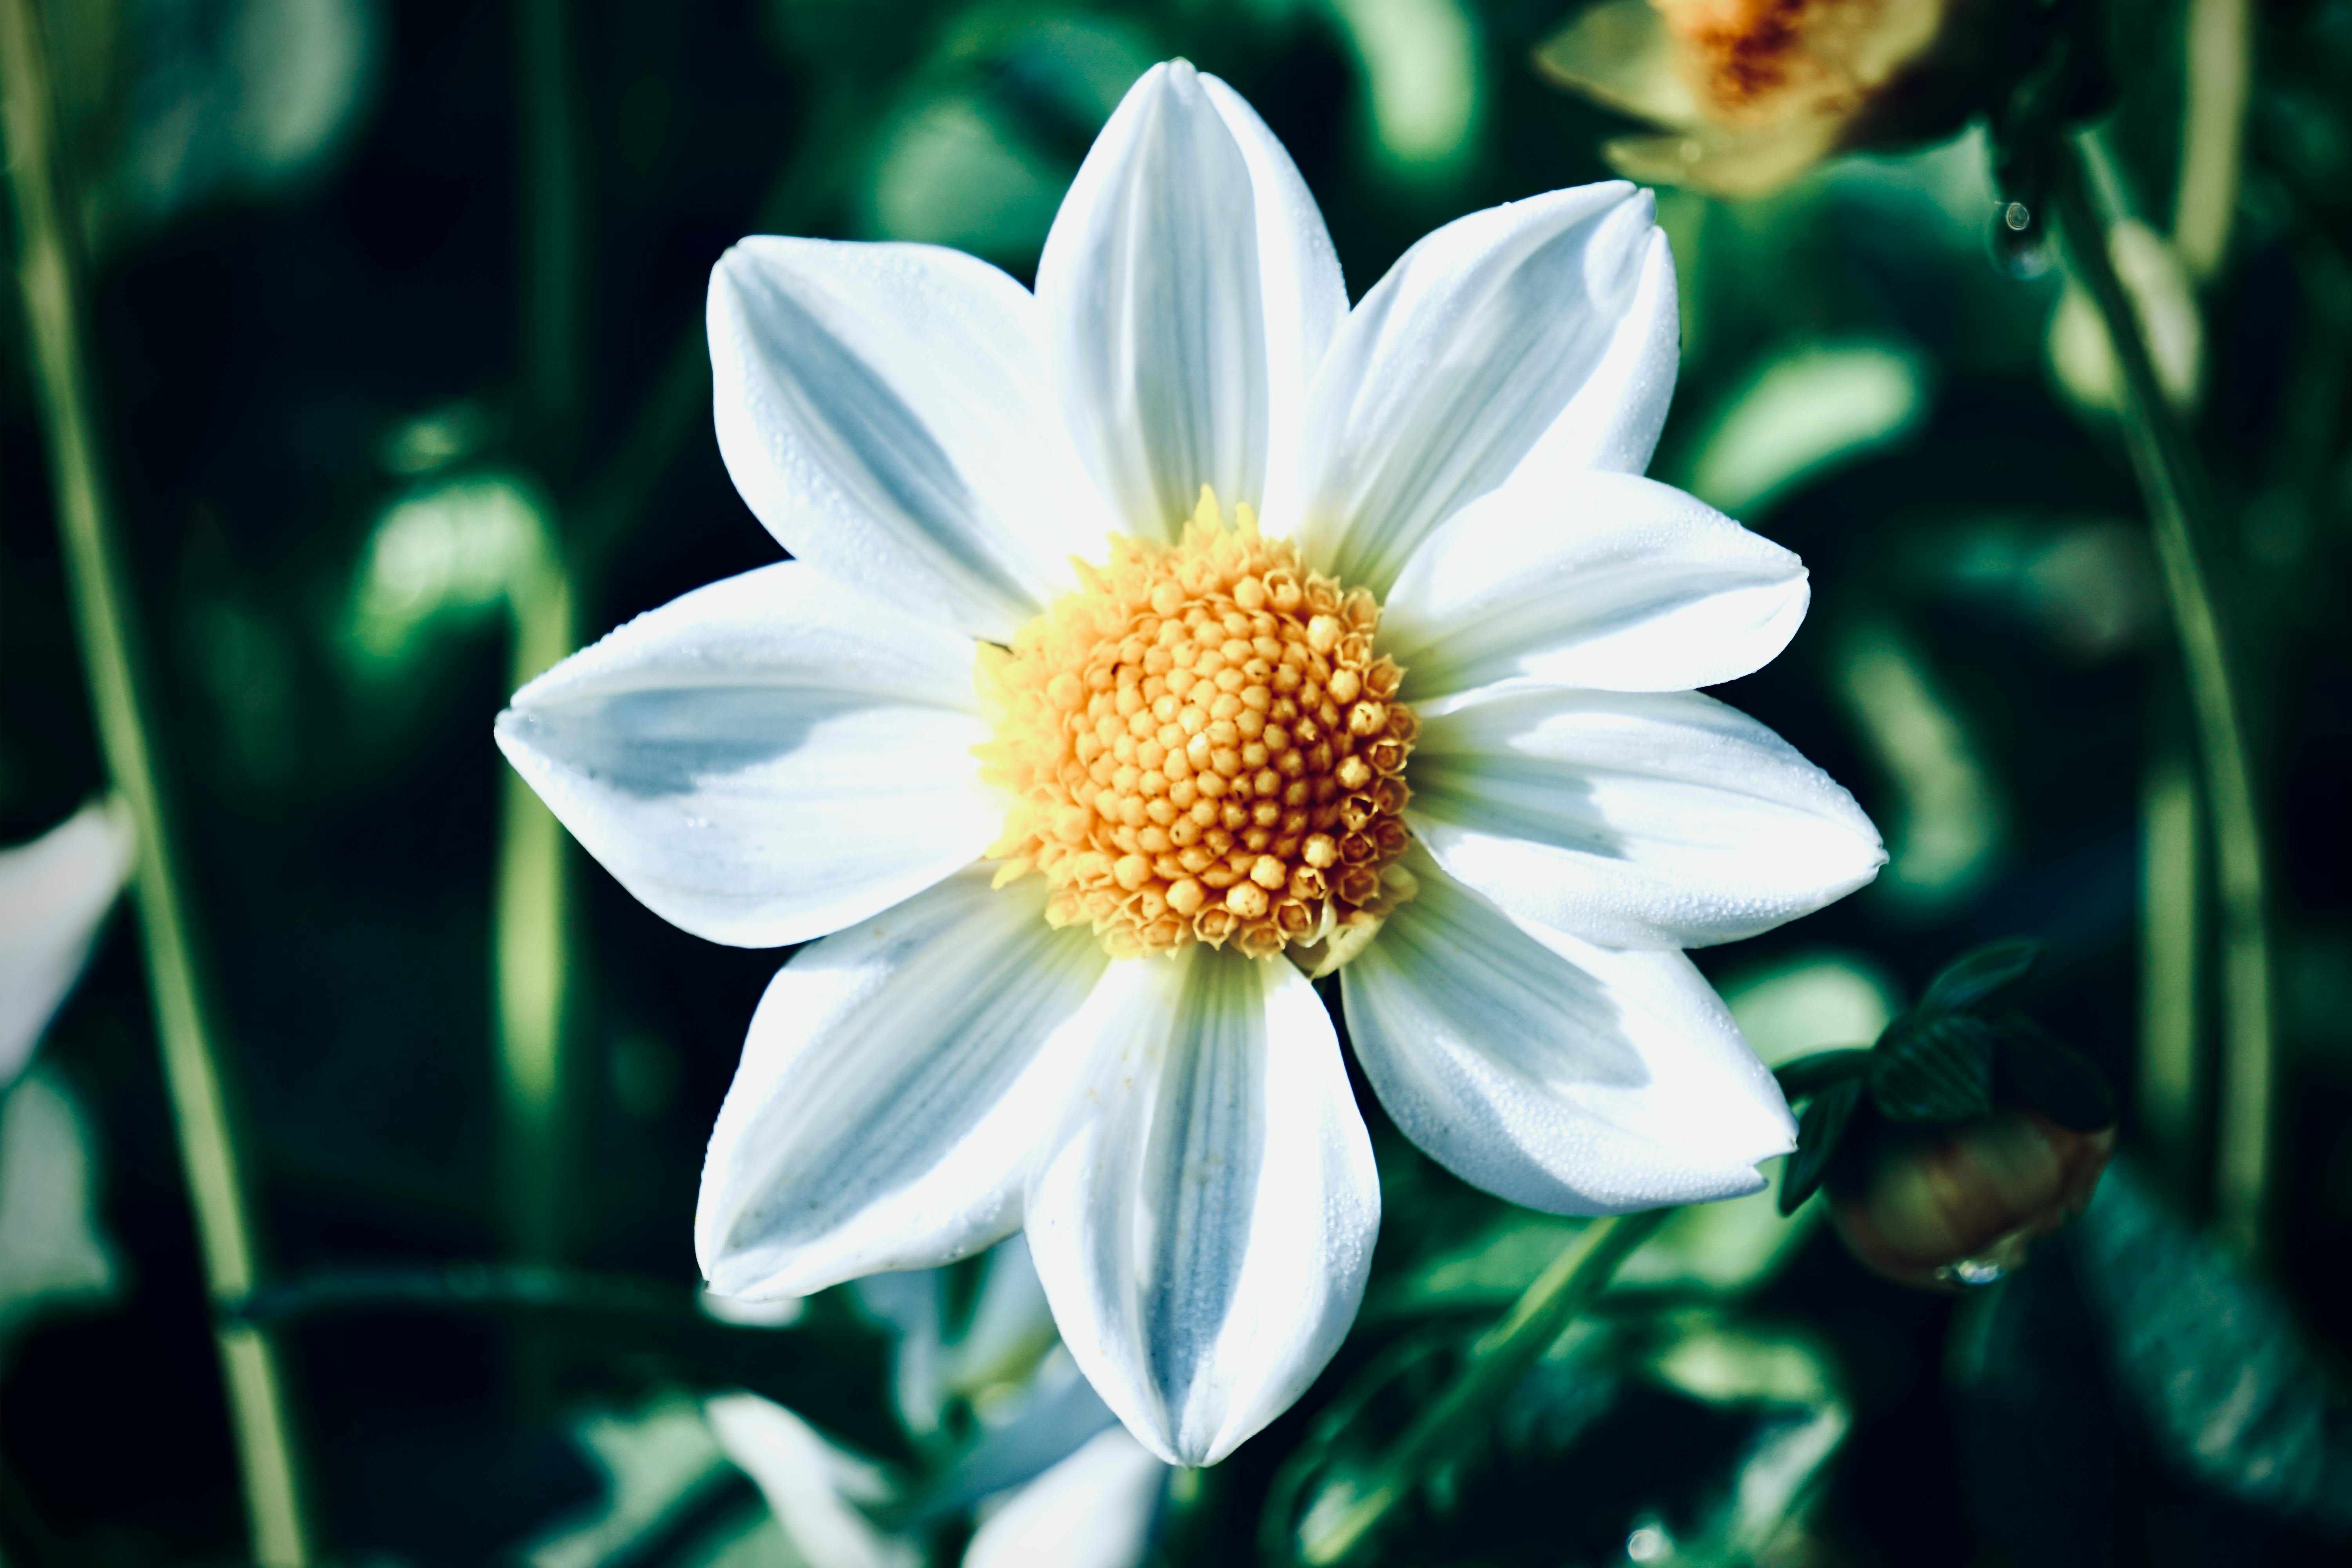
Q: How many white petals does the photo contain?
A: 9